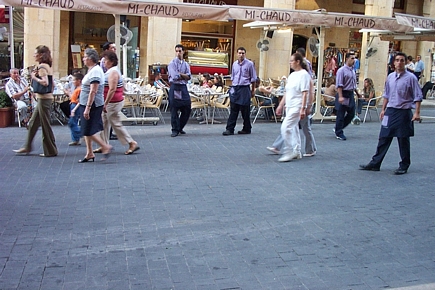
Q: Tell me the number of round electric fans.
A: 4